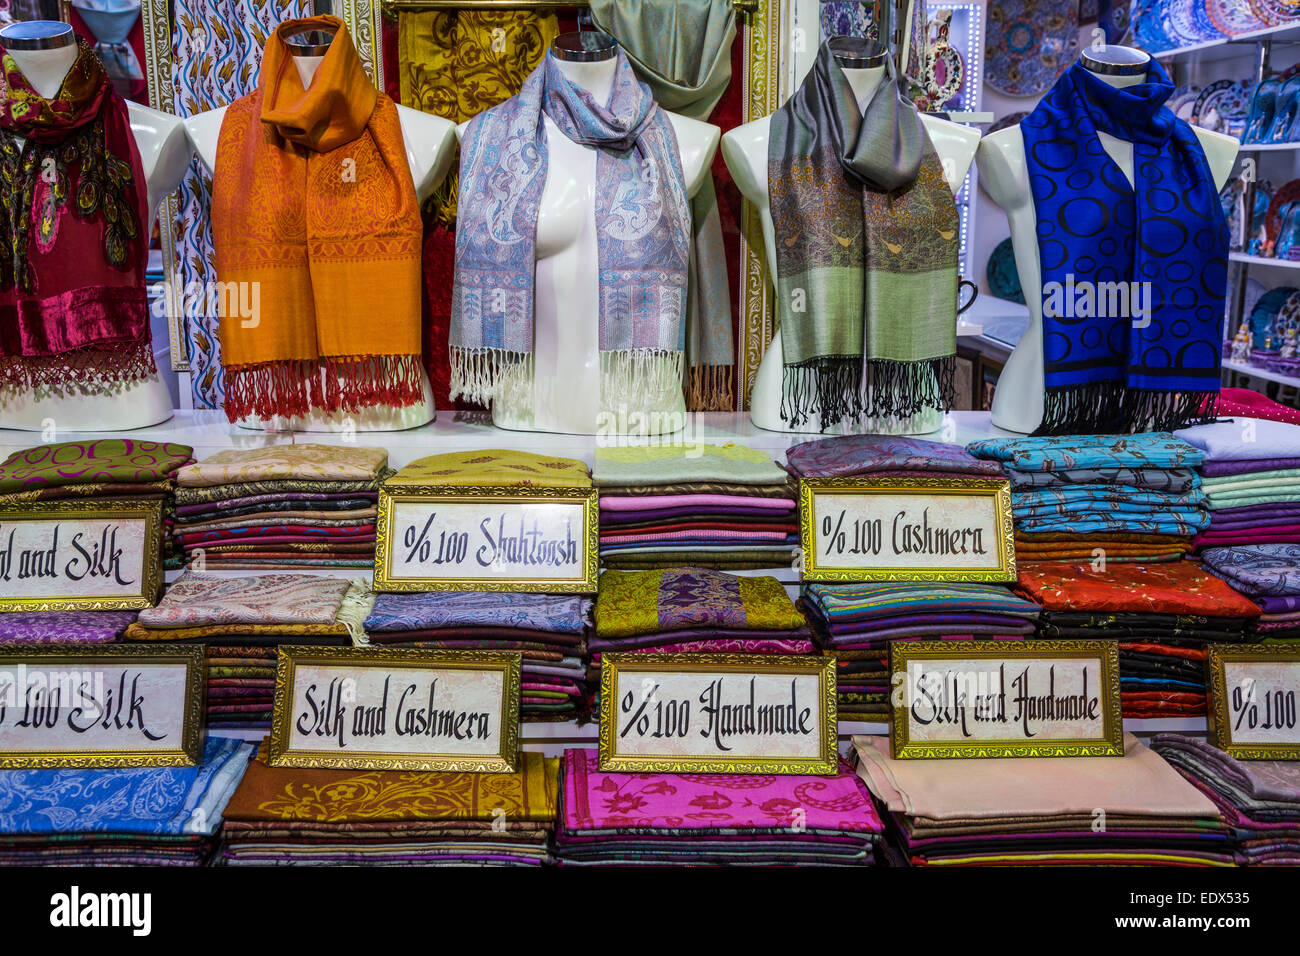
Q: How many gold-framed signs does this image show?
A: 8